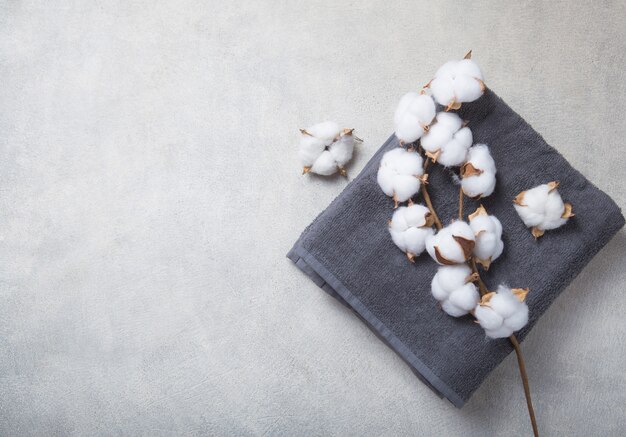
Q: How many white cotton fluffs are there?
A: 12